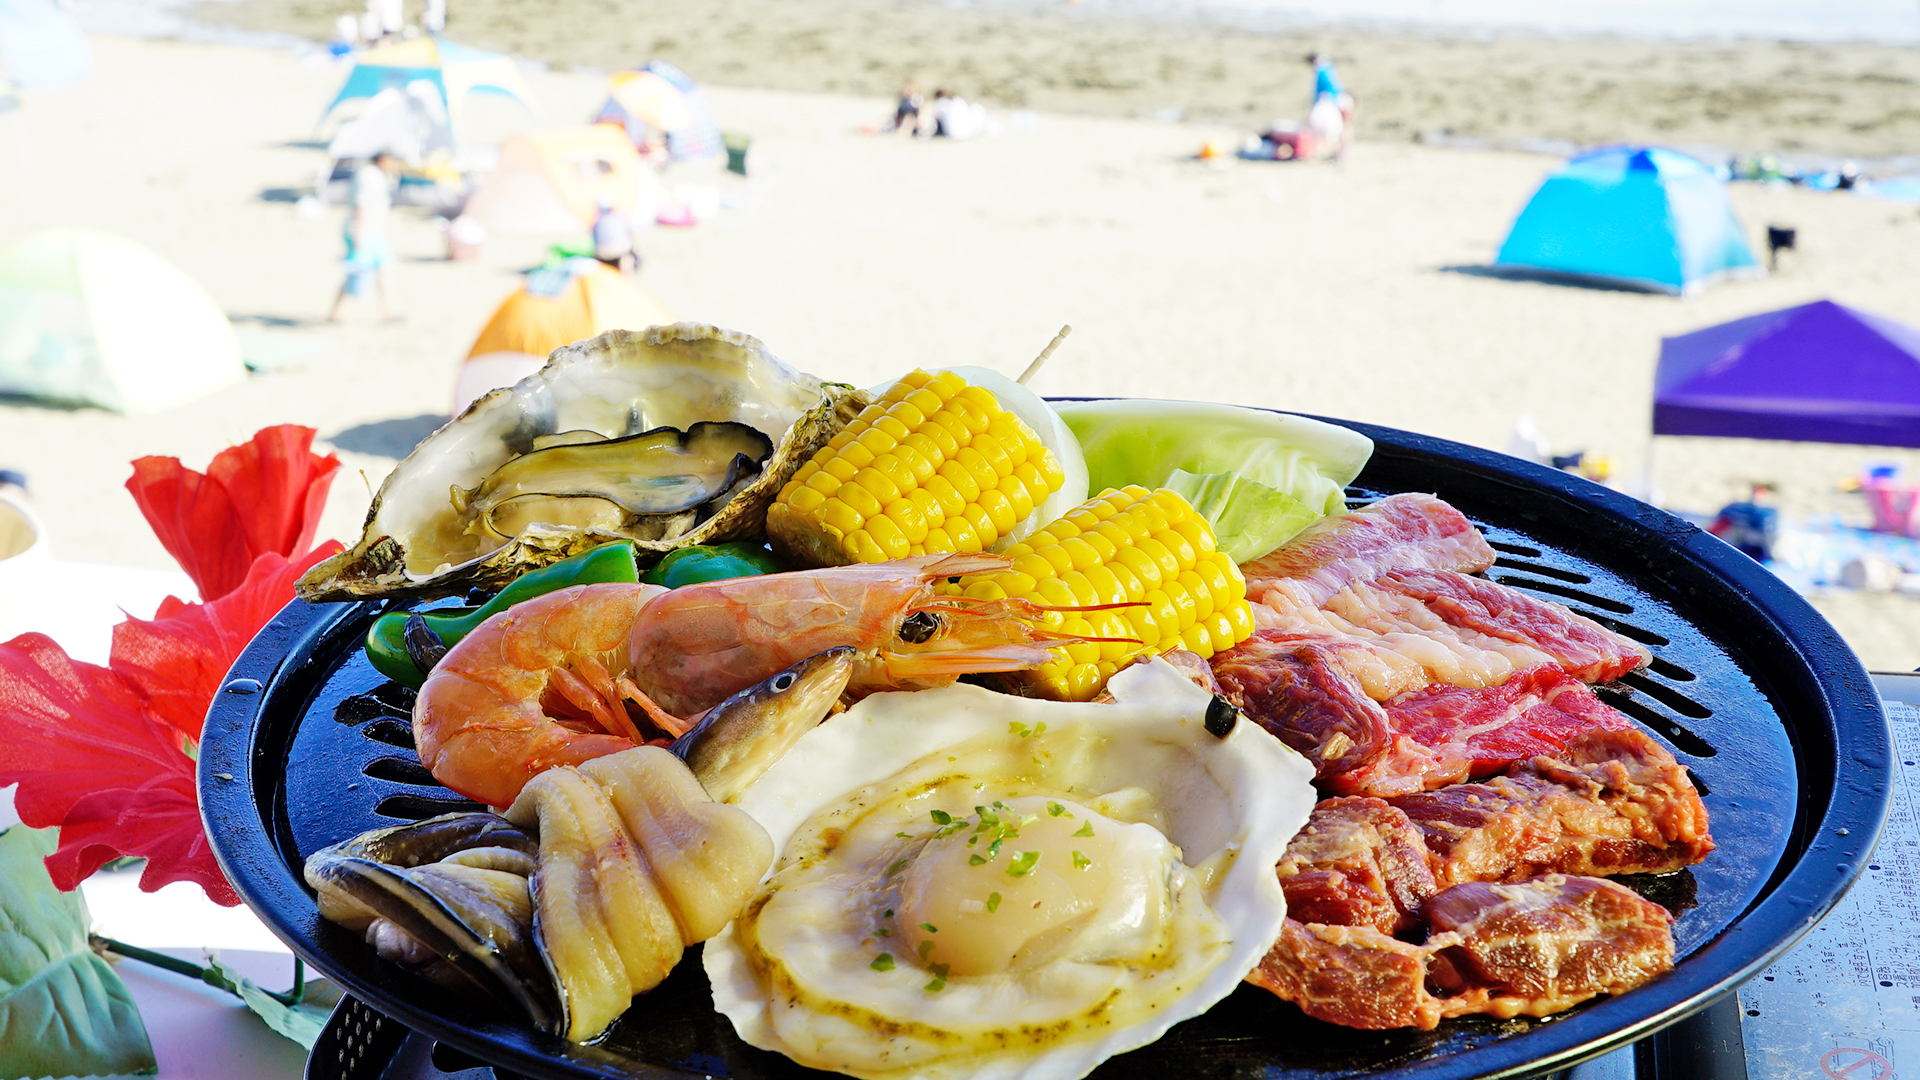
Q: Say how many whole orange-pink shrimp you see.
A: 1